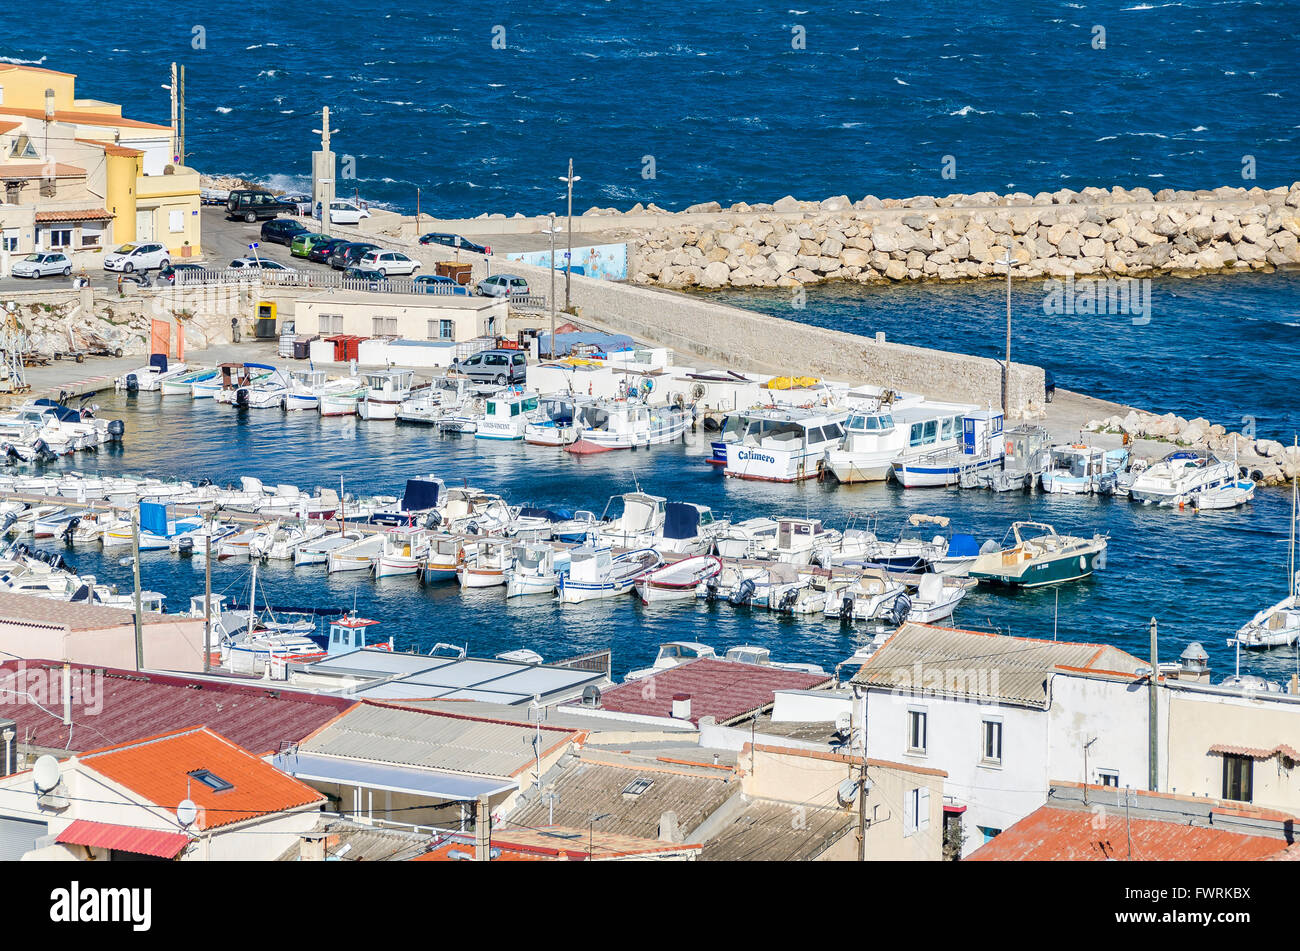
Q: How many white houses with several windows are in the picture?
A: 1